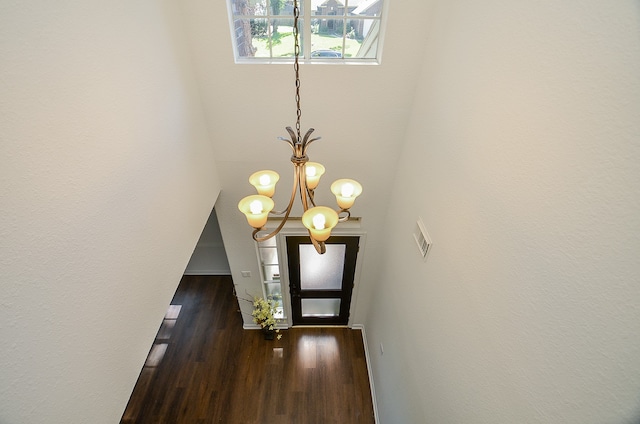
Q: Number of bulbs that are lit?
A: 5